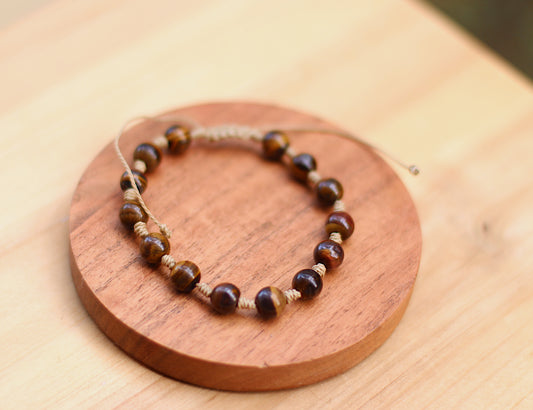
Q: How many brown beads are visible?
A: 14